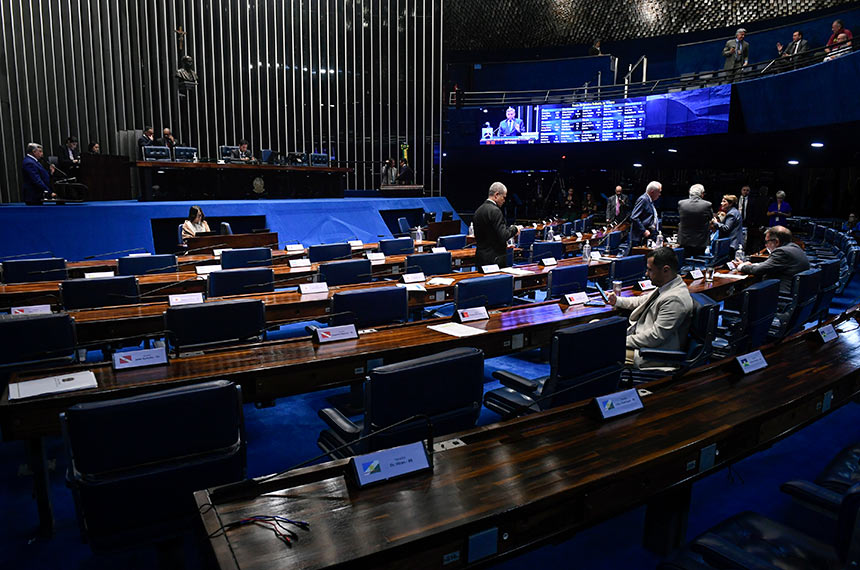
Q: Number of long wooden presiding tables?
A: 1